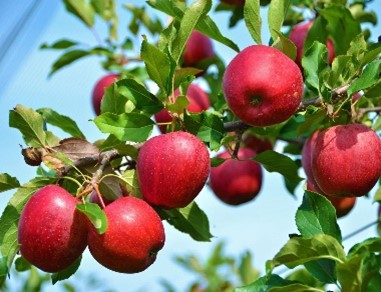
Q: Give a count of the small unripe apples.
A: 0